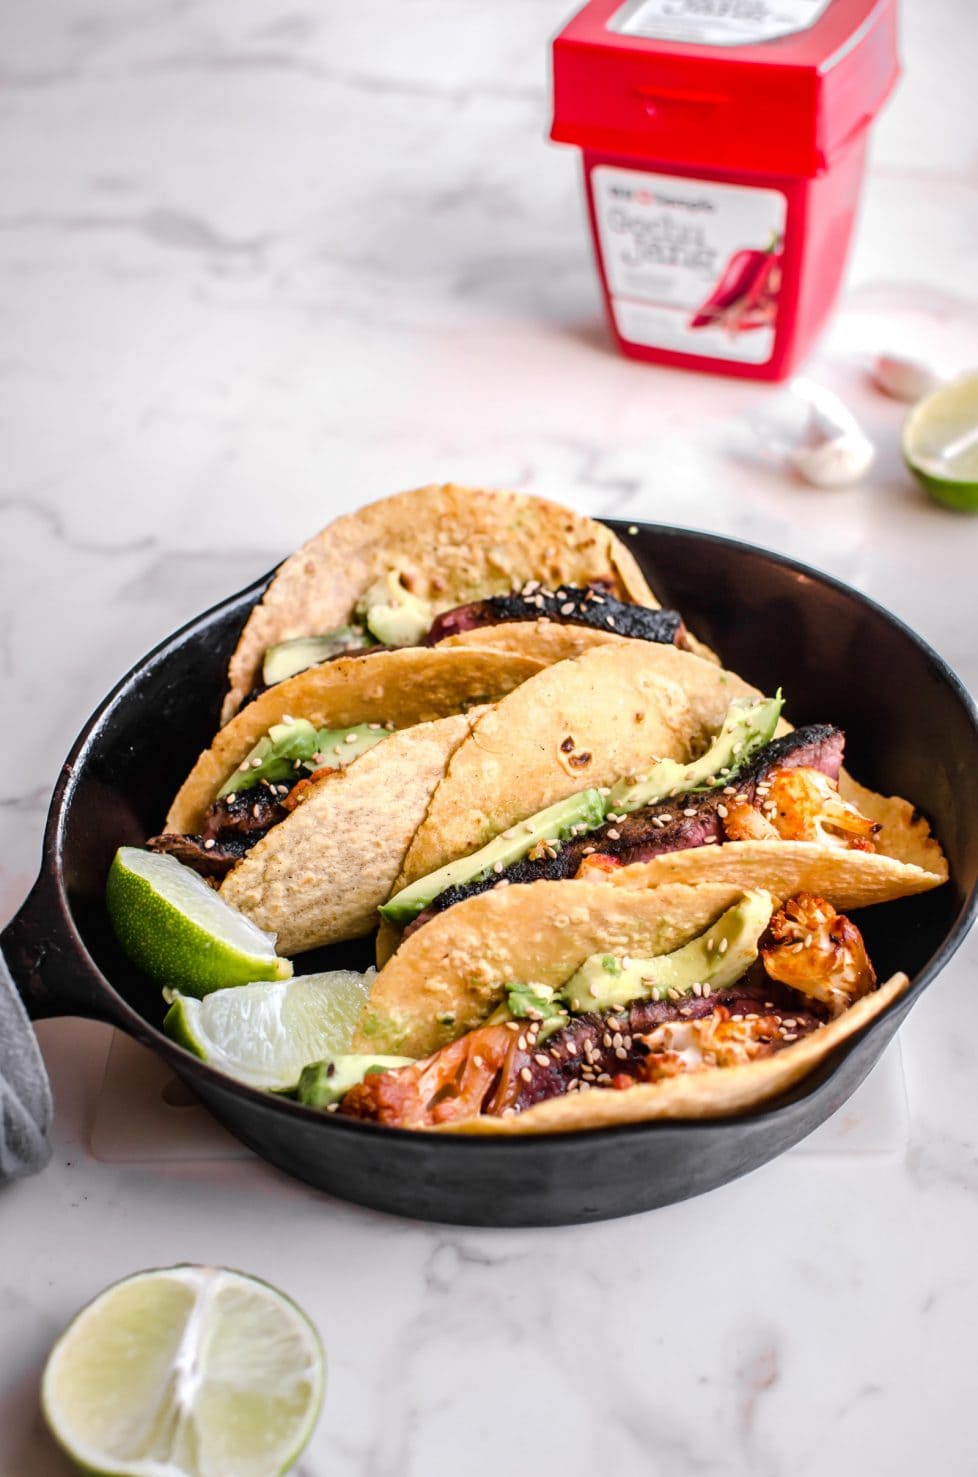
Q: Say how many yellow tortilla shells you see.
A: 4